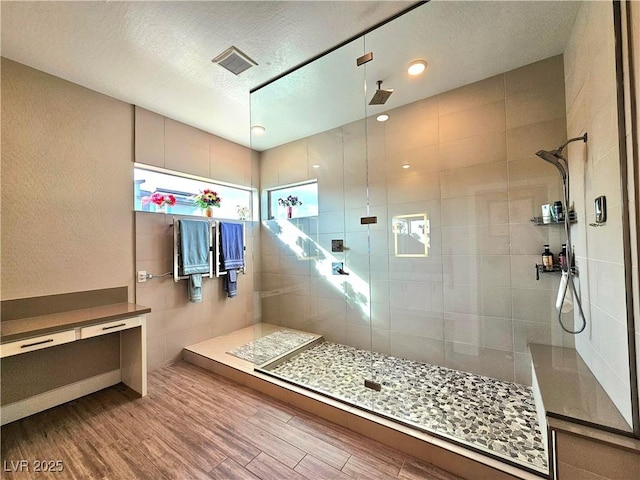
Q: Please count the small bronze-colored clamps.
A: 3